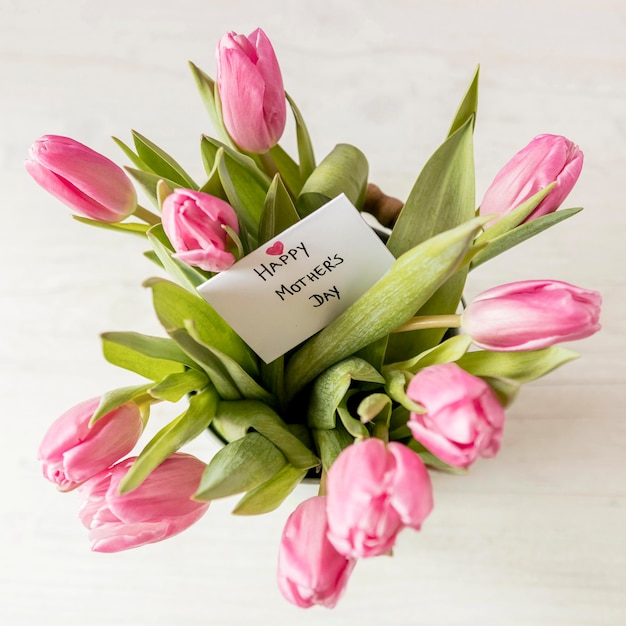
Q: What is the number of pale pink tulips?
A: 10